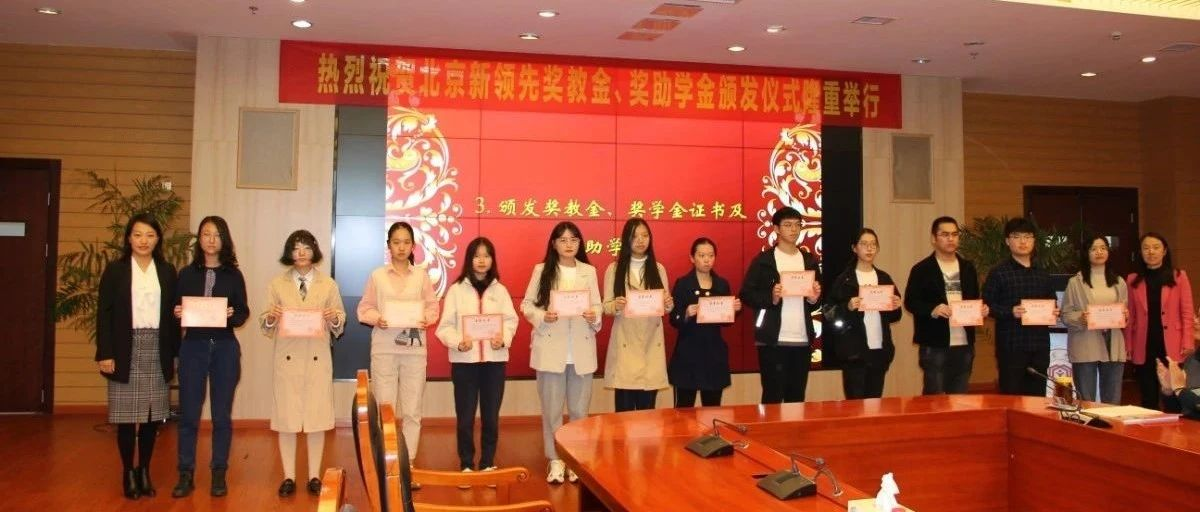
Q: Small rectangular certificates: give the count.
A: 12